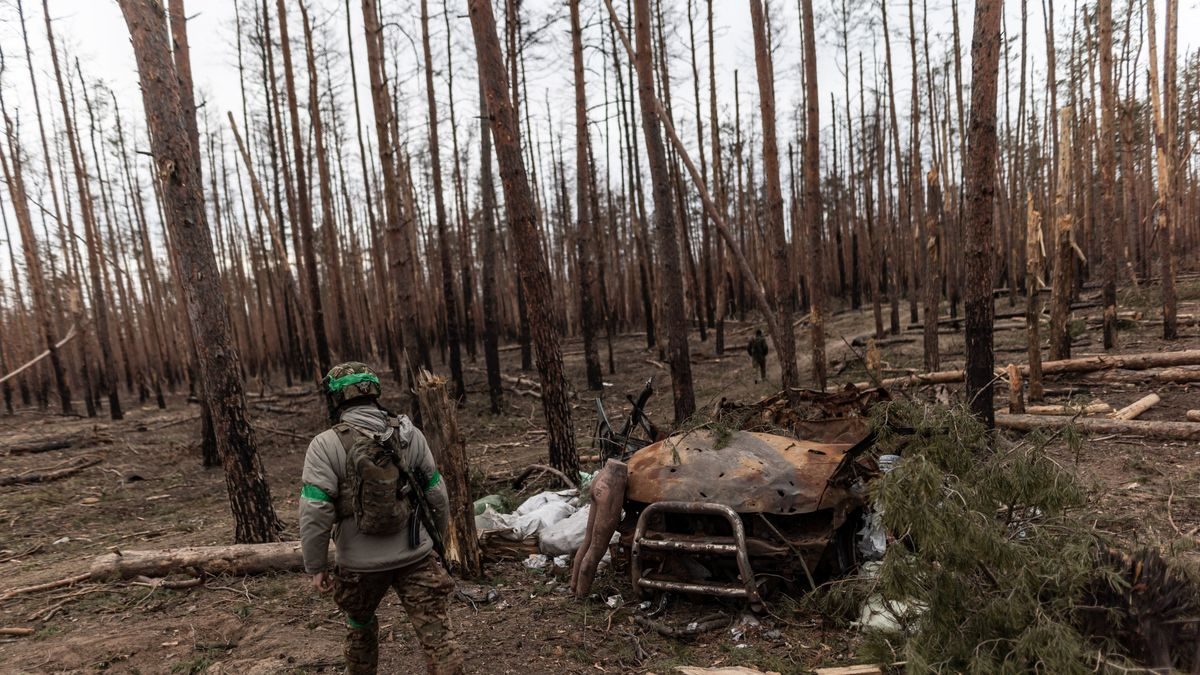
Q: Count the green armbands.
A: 2